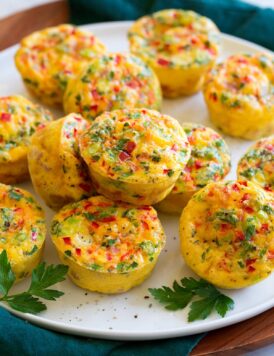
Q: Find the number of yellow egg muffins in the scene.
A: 12